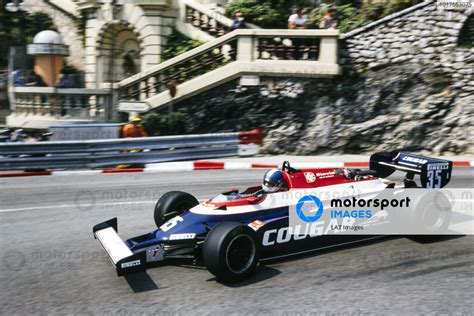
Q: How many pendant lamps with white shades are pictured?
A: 0